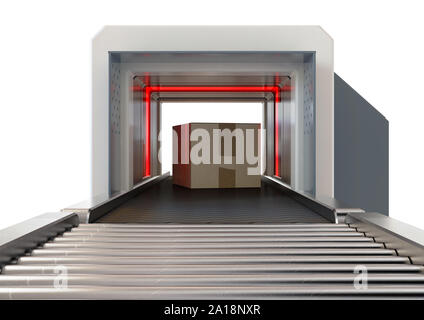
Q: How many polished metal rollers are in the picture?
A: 10